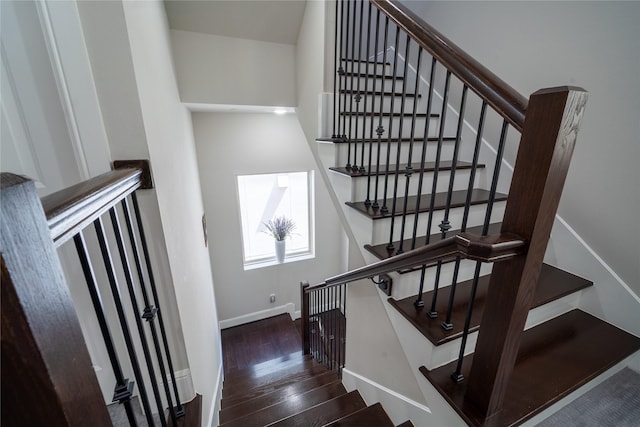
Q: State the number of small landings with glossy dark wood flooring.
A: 1